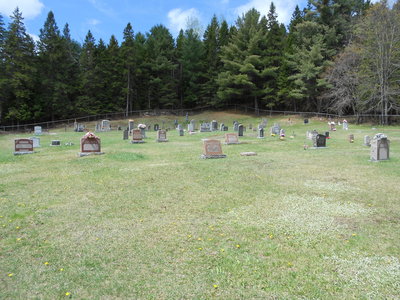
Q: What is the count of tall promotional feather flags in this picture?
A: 0